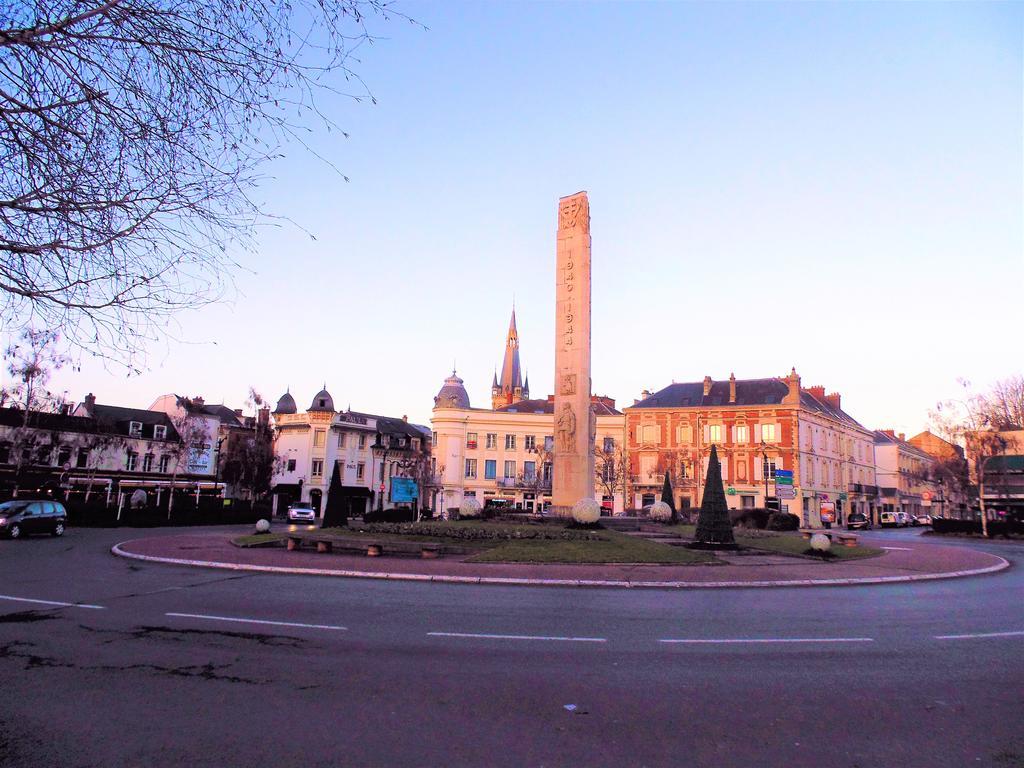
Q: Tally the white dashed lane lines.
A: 5